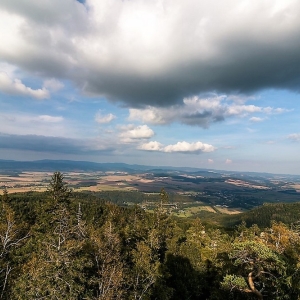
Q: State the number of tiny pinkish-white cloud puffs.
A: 2